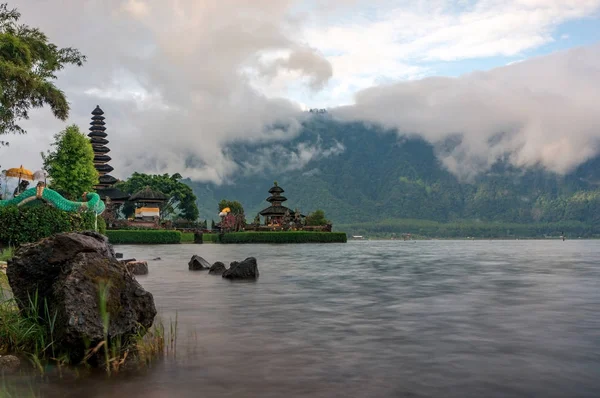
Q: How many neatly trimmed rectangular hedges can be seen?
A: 2